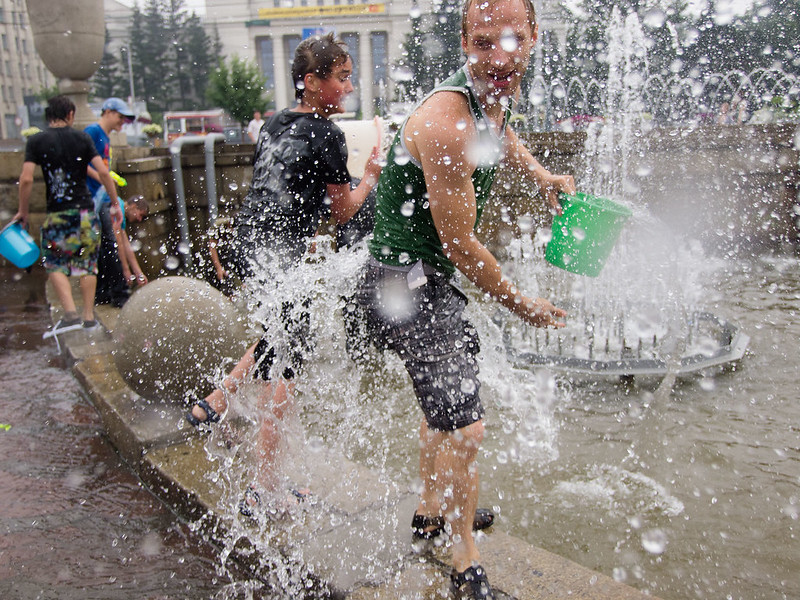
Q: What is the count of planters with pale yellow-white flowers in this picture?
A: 2